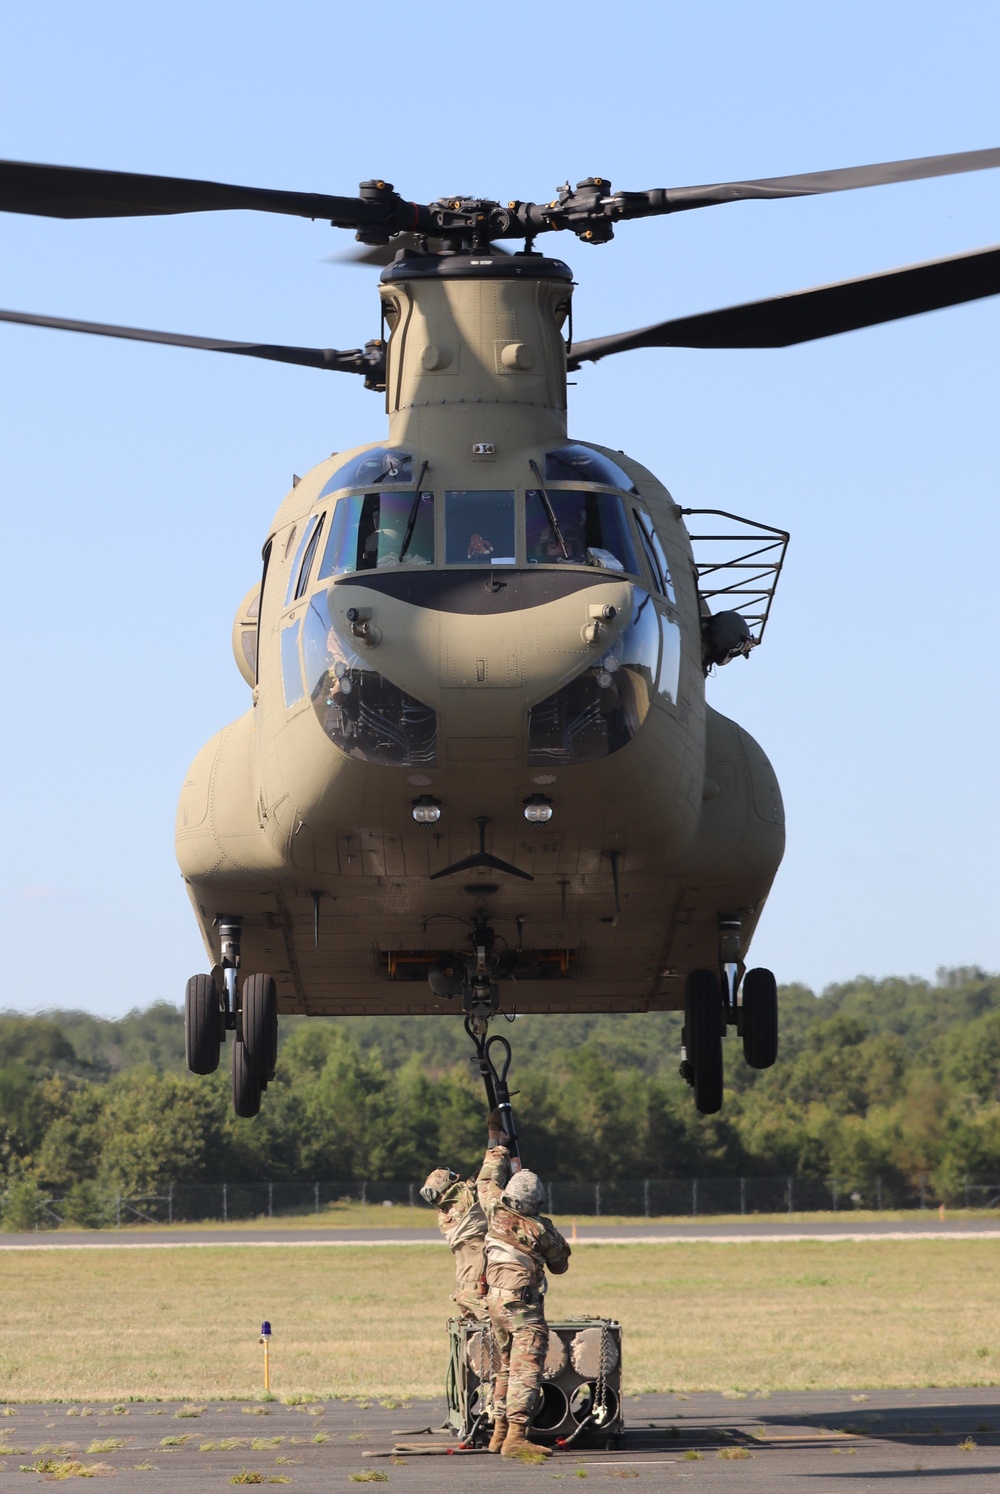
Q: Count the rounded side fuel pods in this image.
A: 2